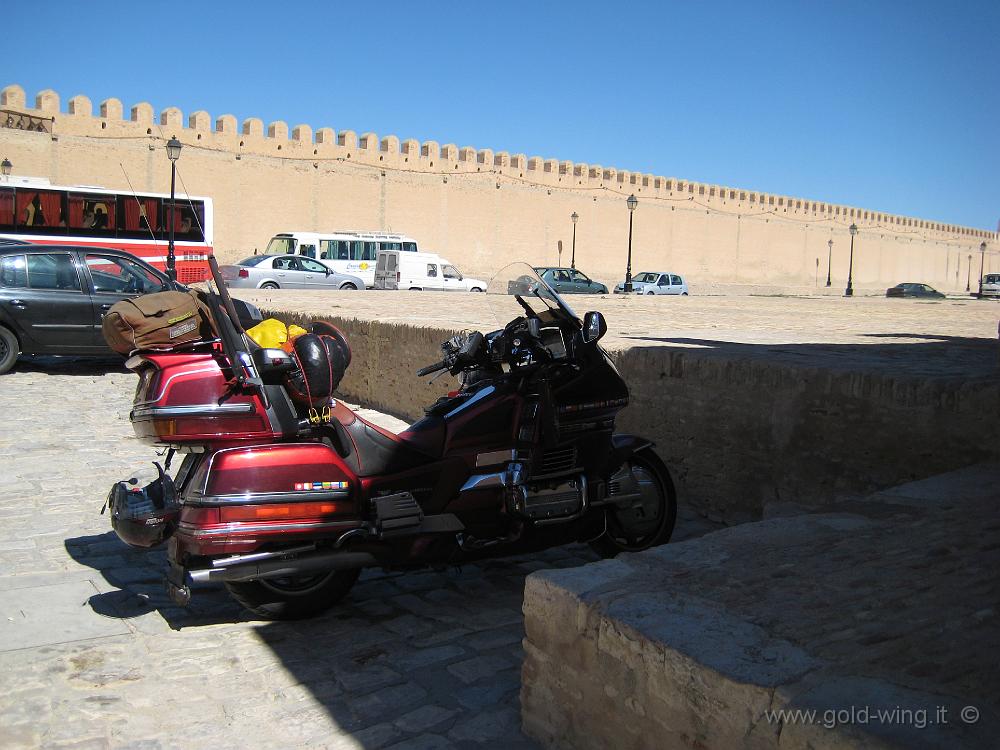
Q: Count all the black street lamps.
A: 8